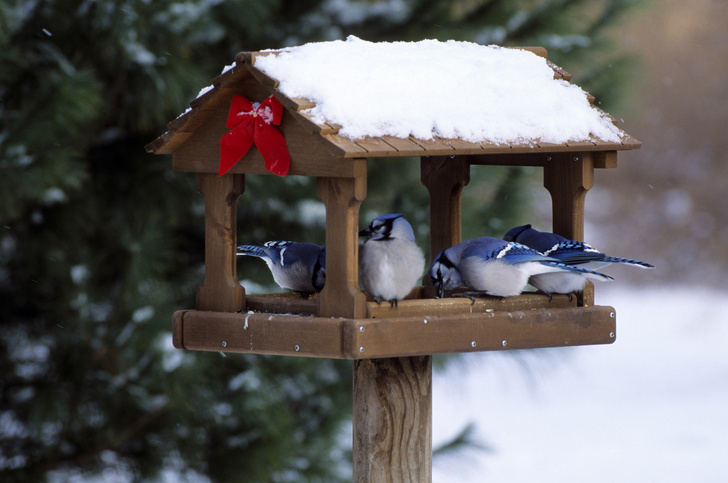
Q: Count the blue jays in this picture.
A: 4